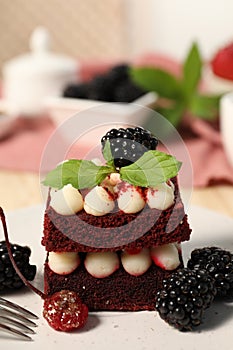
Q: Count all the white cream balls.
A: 8